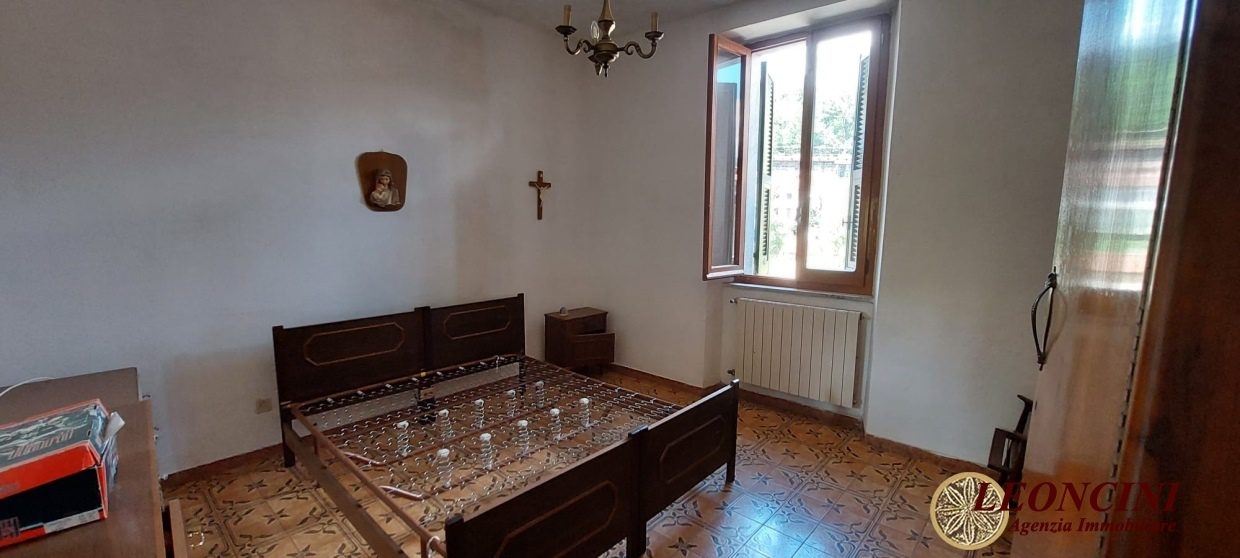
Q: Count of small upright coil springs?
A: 10